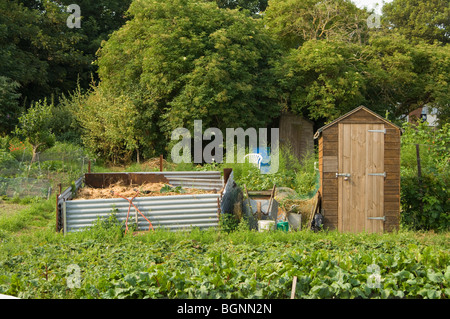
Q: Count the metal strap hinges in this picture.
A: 3